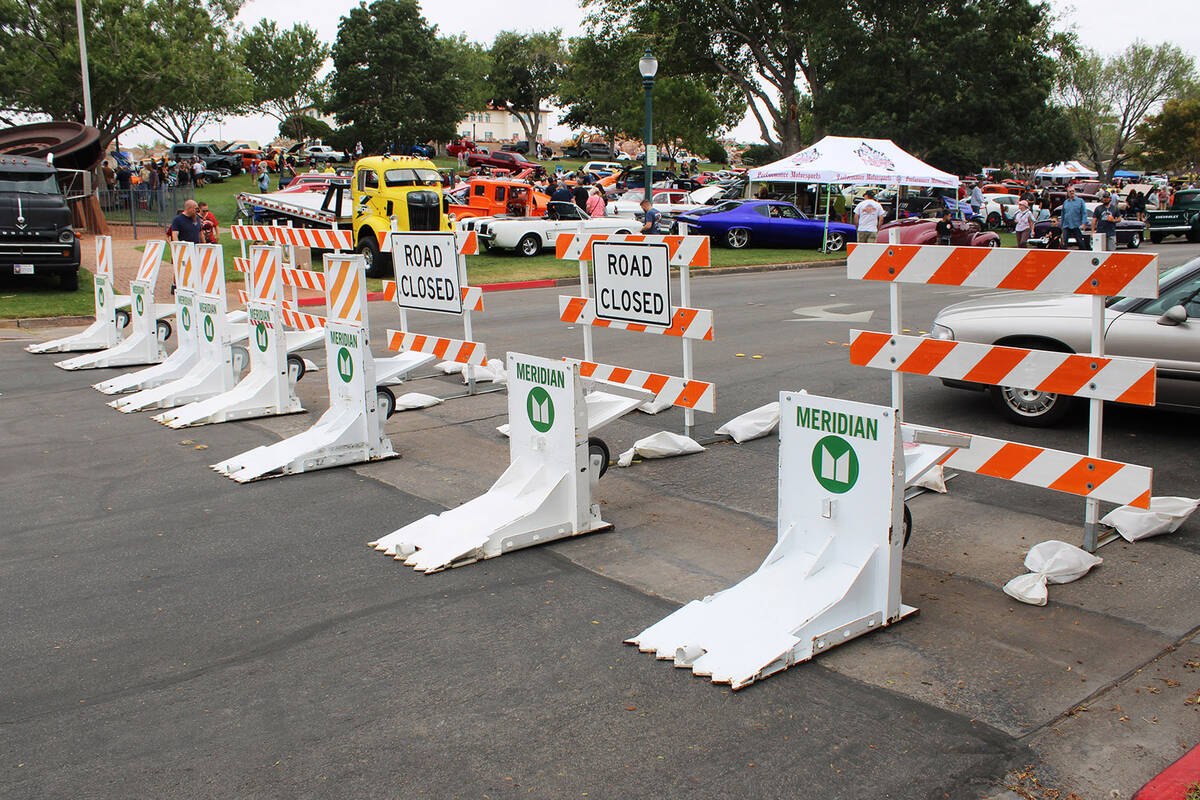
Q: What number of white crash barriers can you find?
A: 8